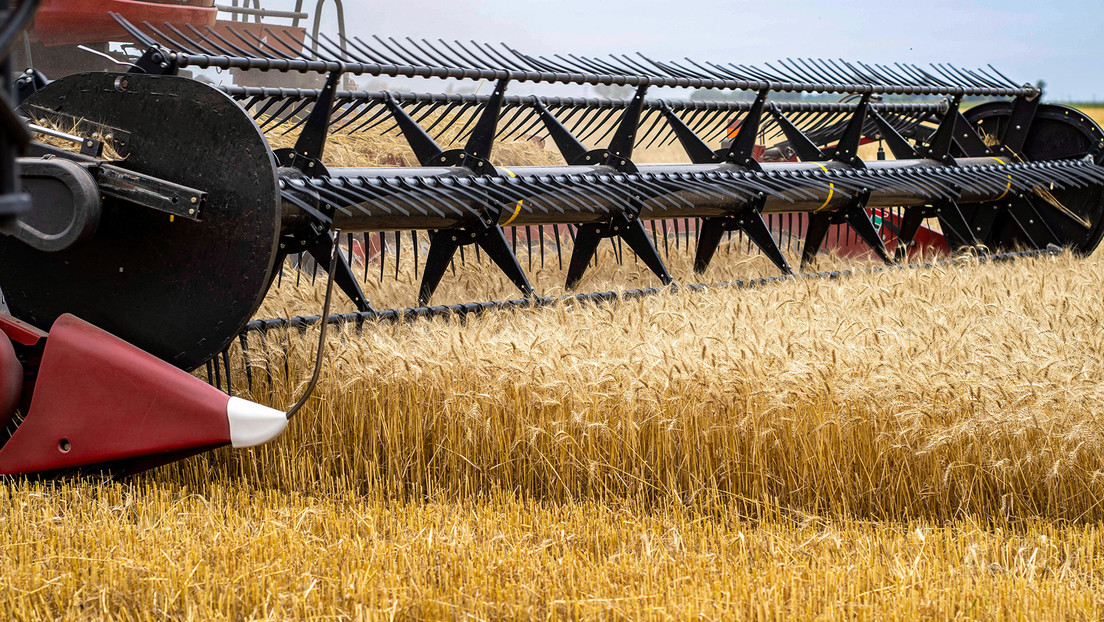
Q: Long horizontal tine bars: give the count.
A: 4